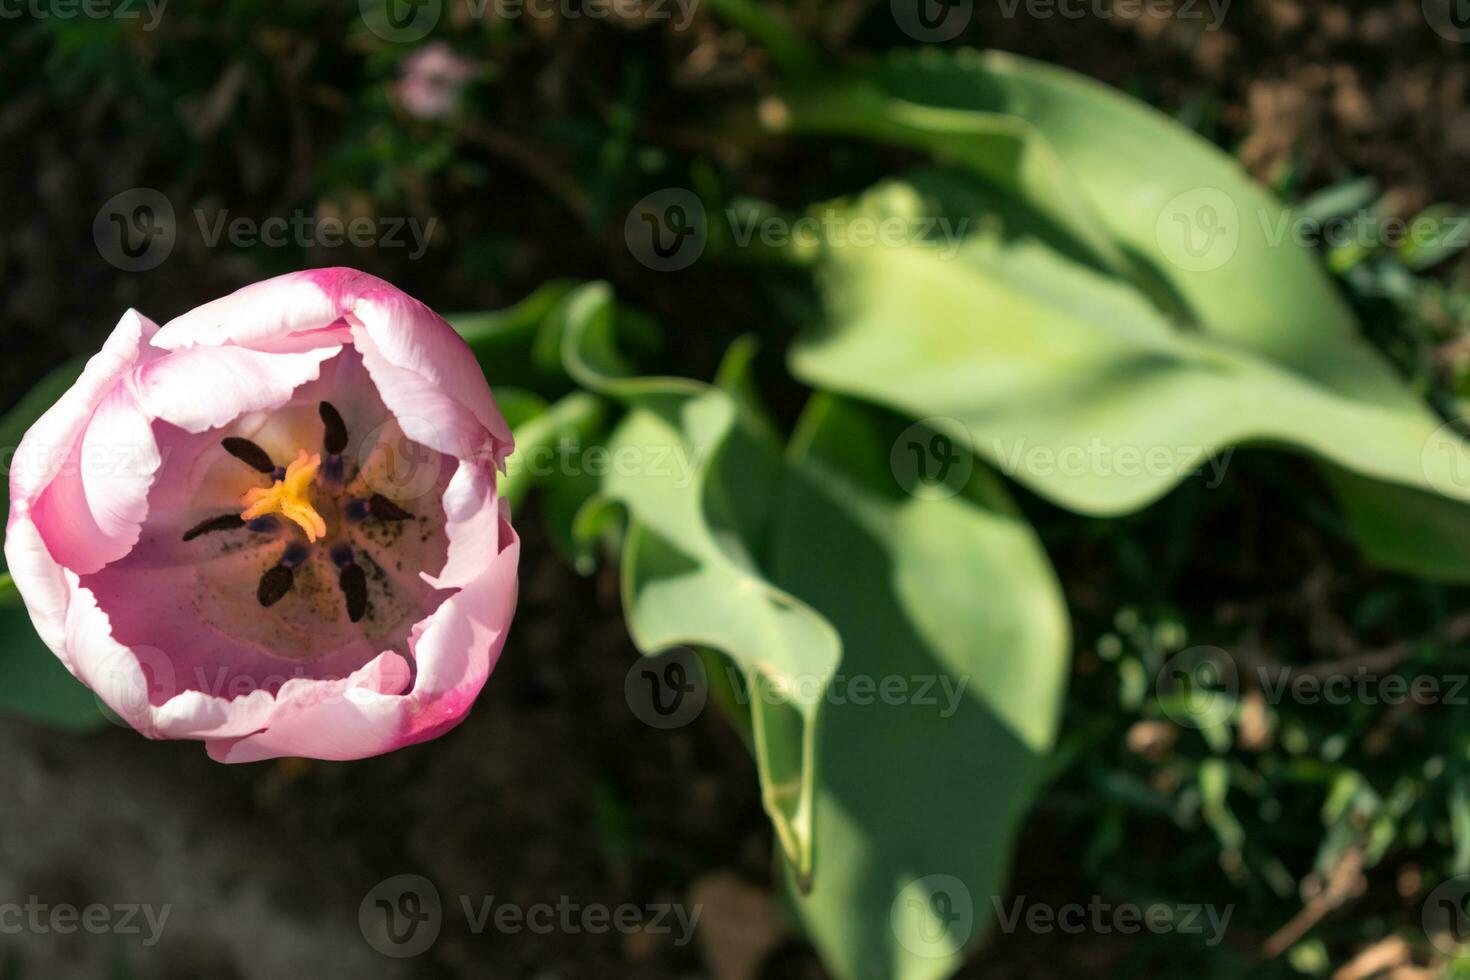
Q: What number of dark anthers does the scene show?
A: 6